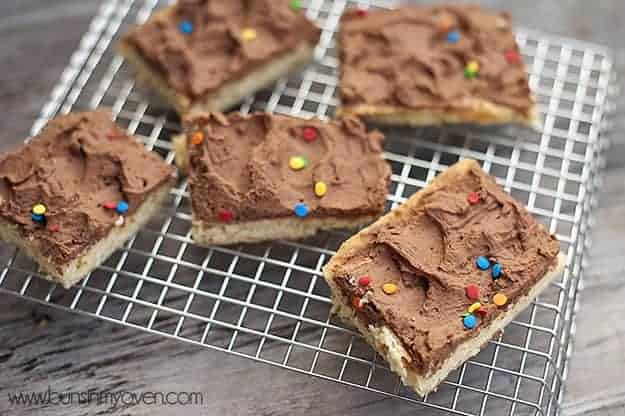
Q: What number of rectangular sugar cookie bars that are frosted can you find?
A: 5